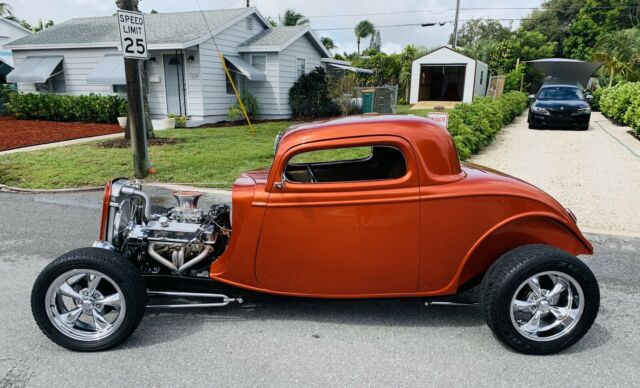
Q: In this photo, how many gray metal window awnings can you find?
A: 3